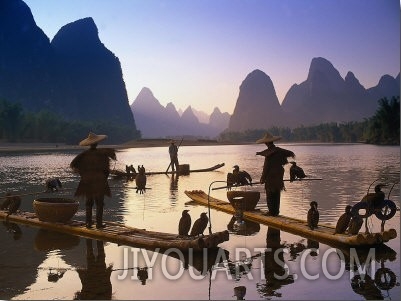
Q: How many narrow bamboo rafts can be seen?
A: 3